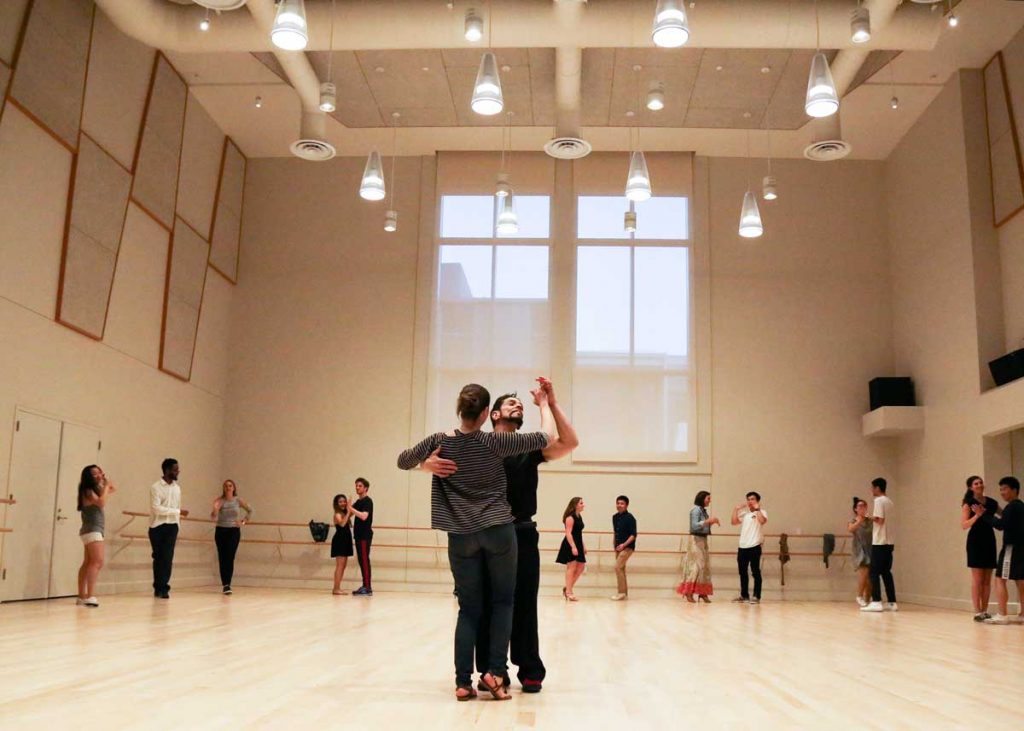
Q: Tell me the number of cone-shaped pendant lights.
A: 8